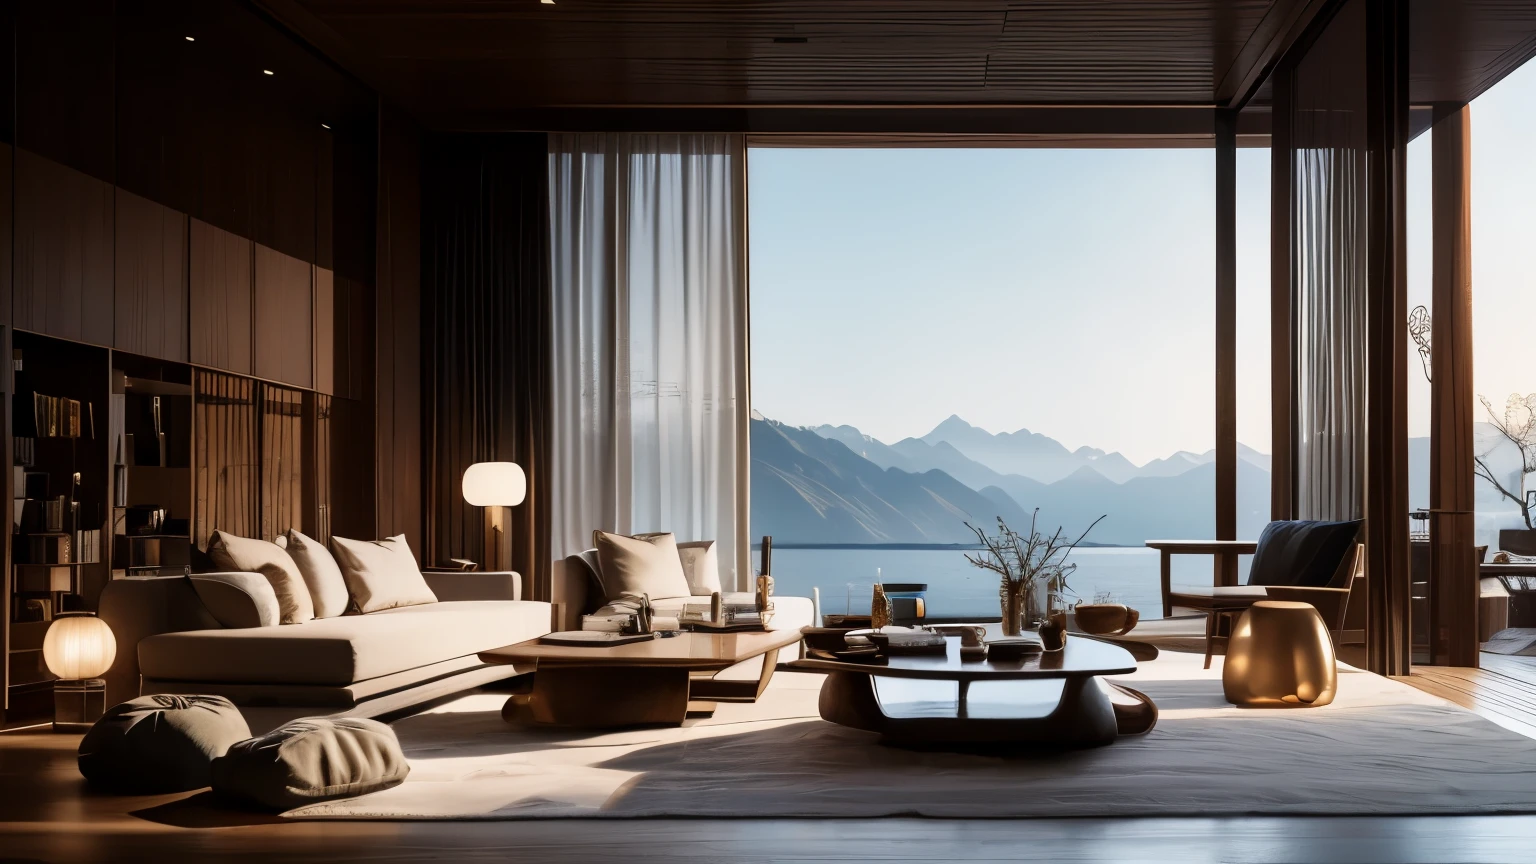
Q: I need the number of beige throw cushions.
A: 5